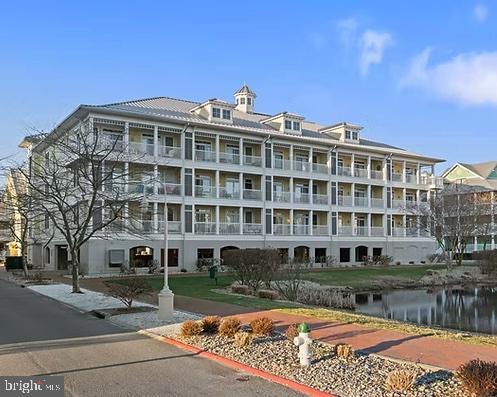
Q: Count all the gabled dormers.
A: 3